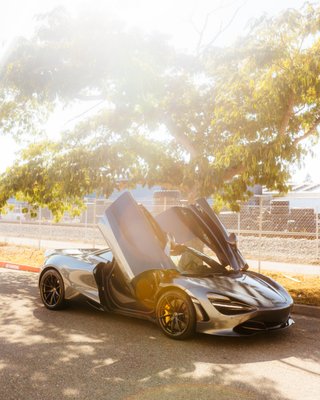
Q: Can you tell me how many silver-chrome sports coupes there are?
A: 1